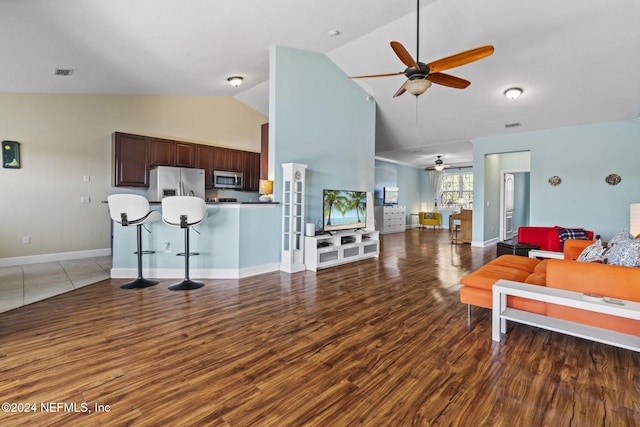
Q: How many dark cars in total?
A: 0